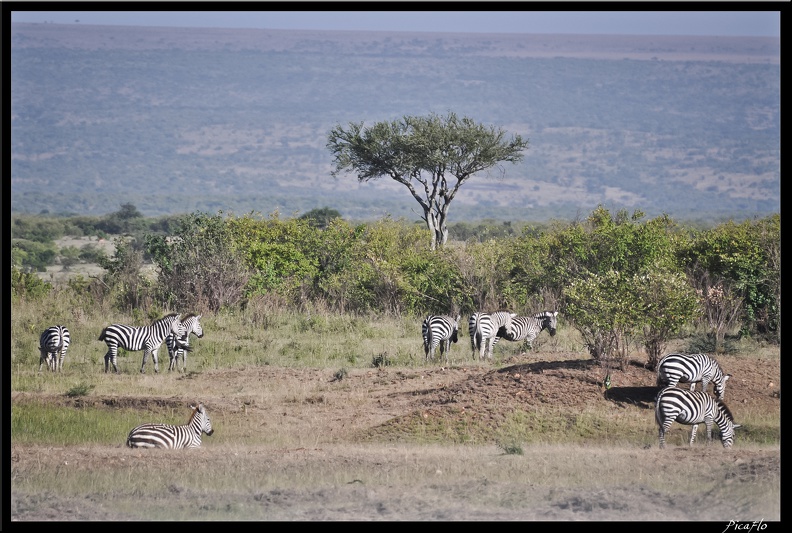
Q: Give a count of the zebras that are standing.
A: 8